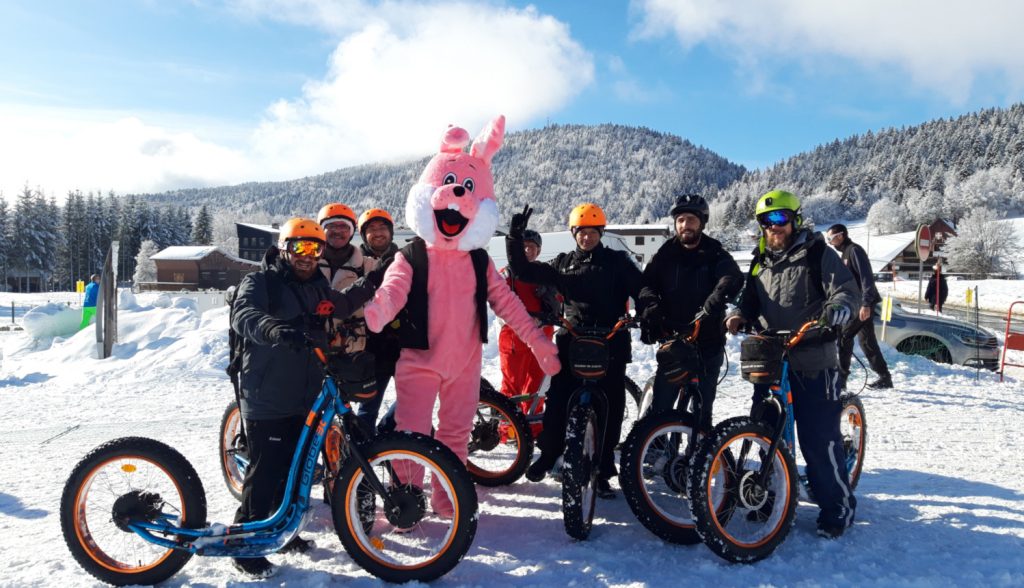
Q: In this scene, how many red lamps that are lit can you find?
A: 0